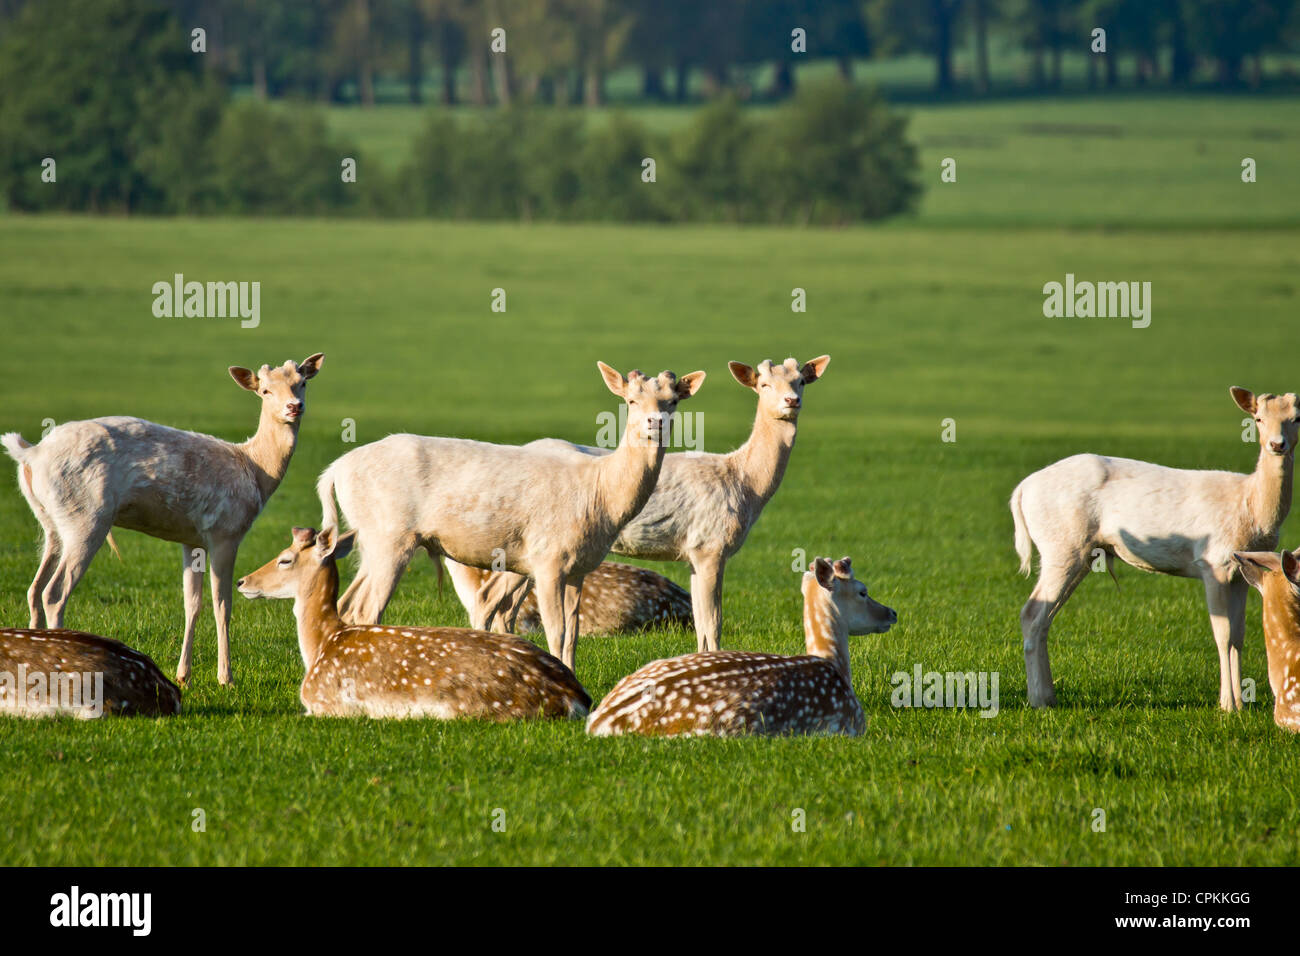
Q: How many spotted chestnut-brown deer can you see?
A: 5